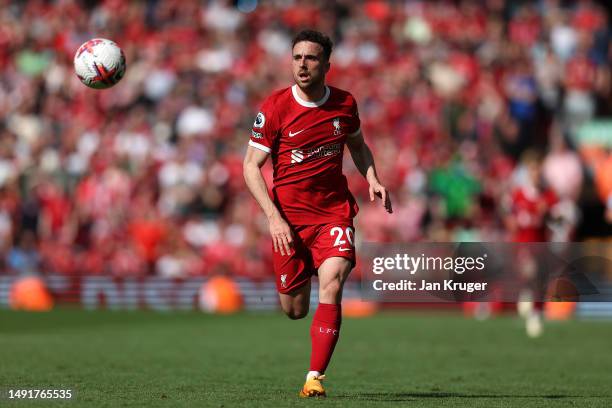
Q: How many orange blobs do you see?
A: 4